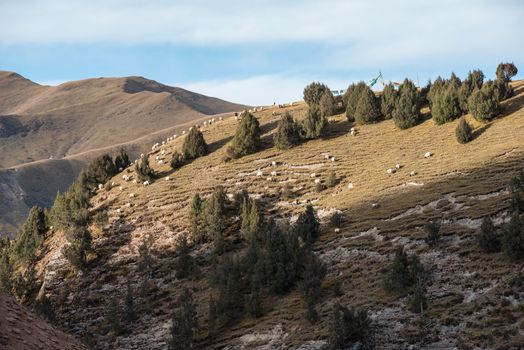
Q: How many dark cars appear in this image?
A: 0